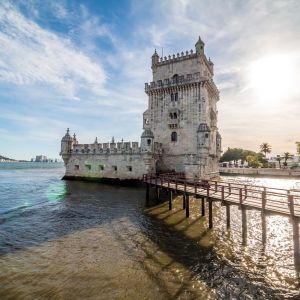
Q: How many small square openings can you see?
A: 5